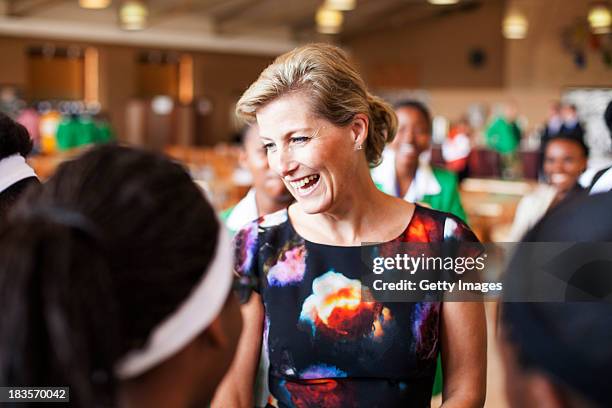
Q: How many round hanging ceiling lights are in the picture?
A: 7